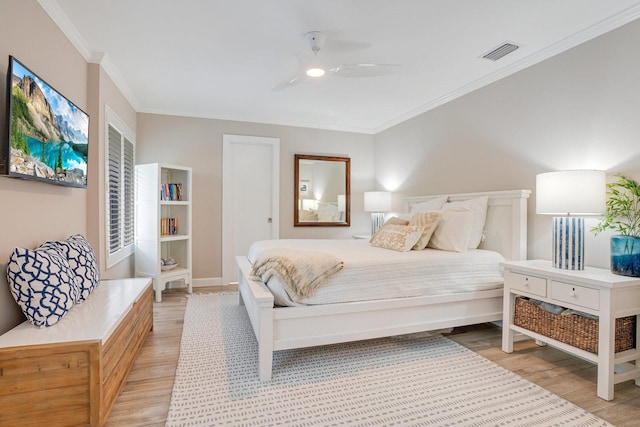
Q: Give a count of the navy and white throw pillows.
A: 2